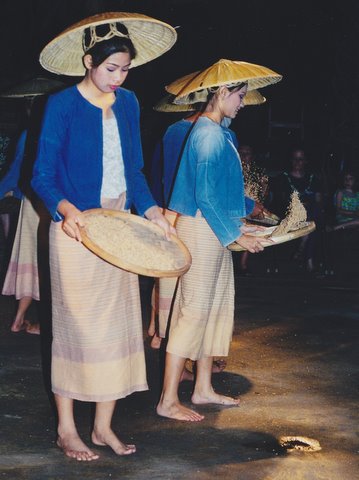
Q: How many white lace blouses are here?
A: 1